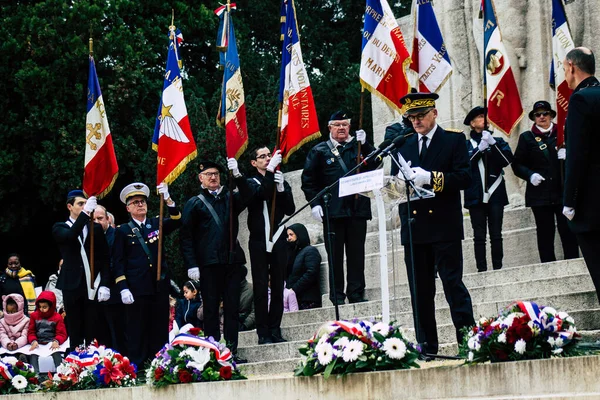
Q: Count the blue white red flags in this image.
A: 8